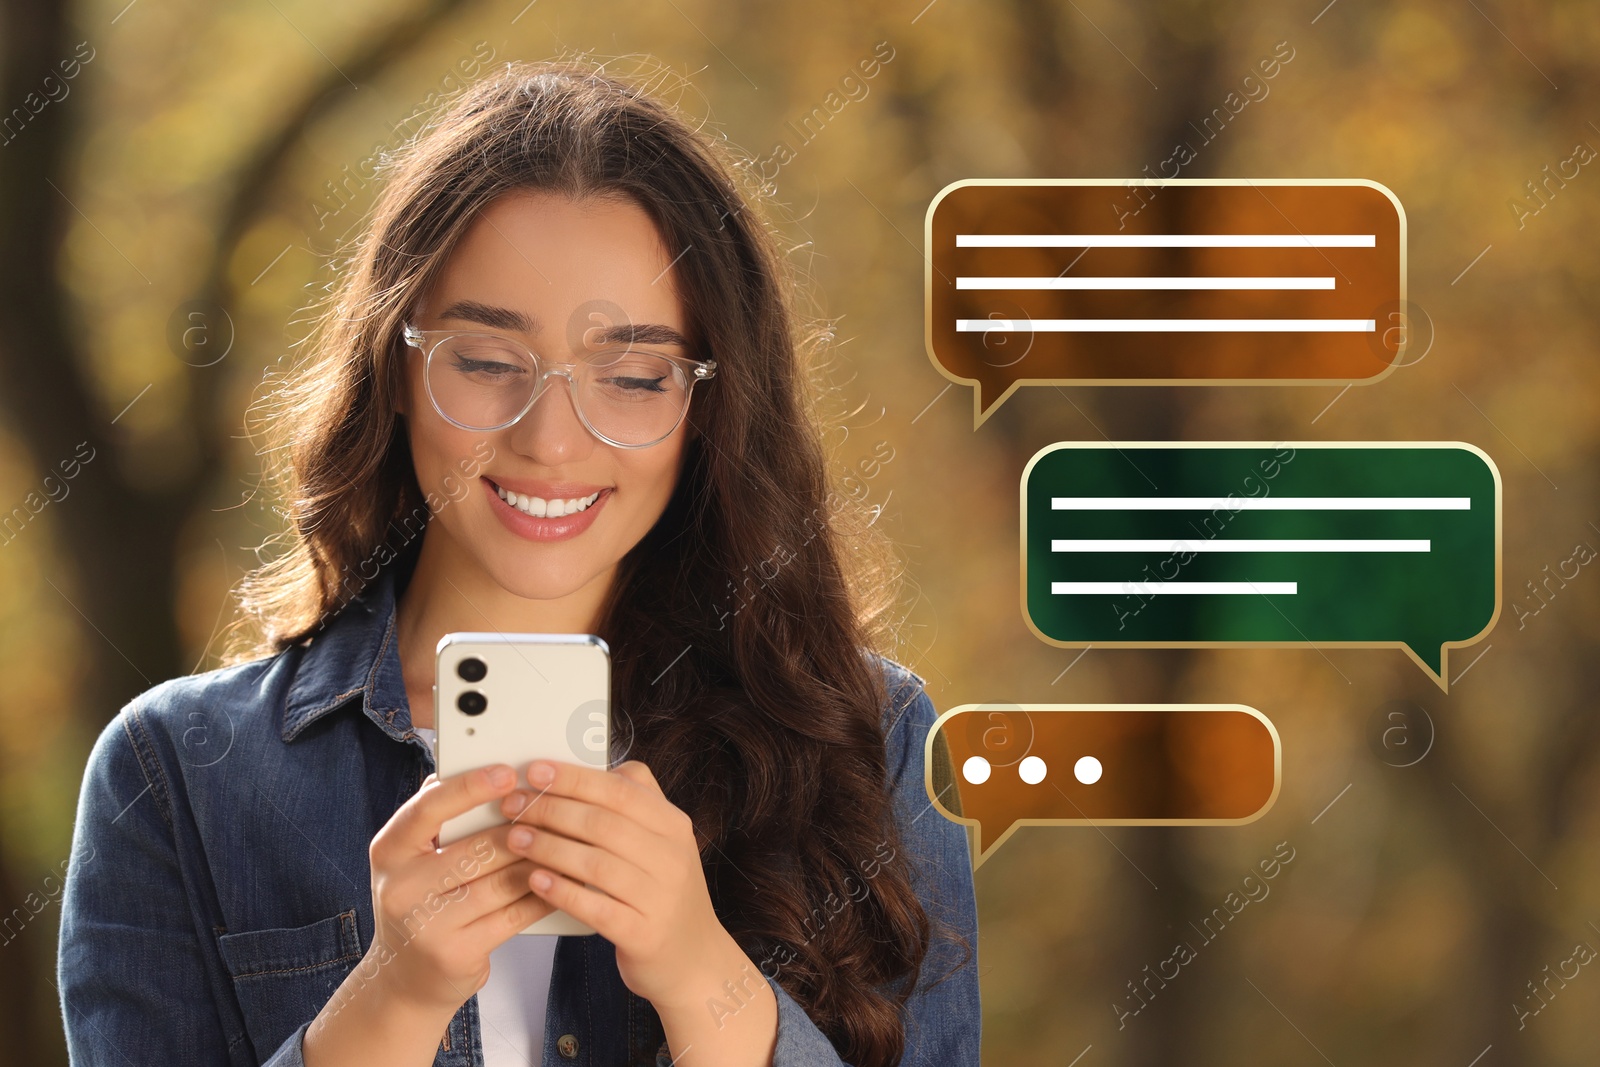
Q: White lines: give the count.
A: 6